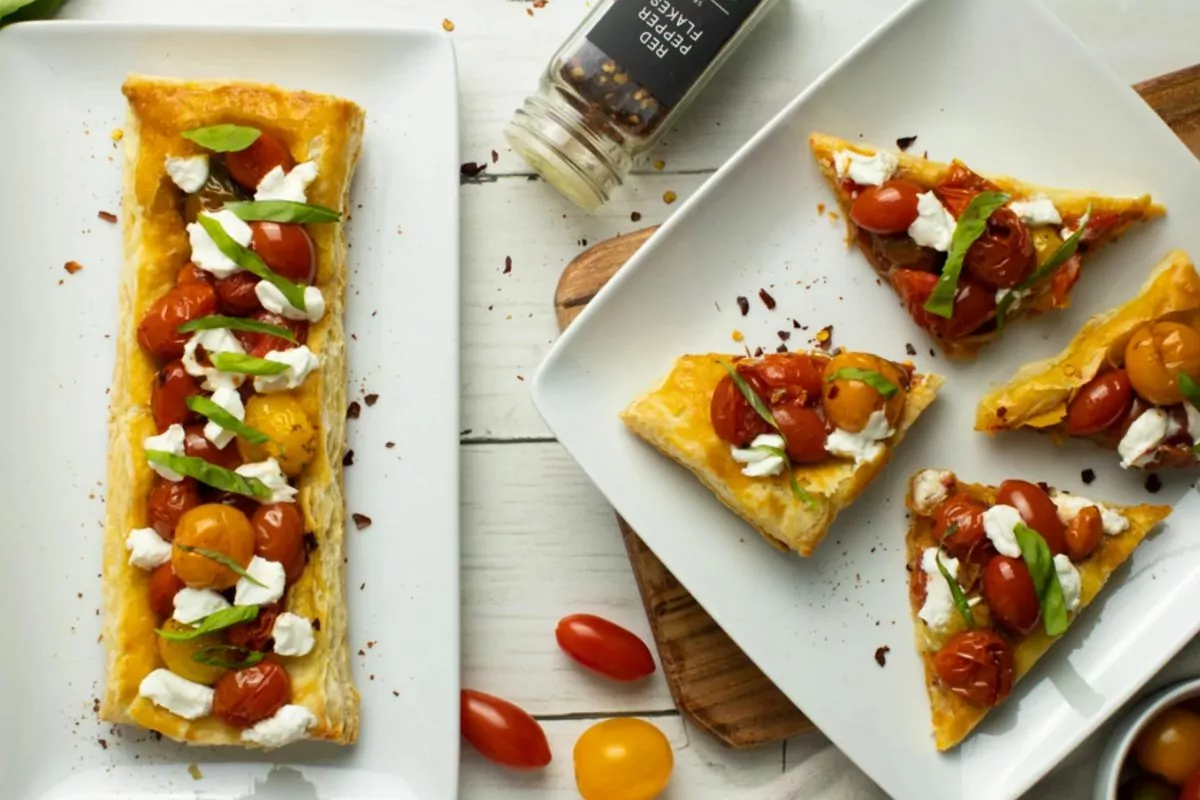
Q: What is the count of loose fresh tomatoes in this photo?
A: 3